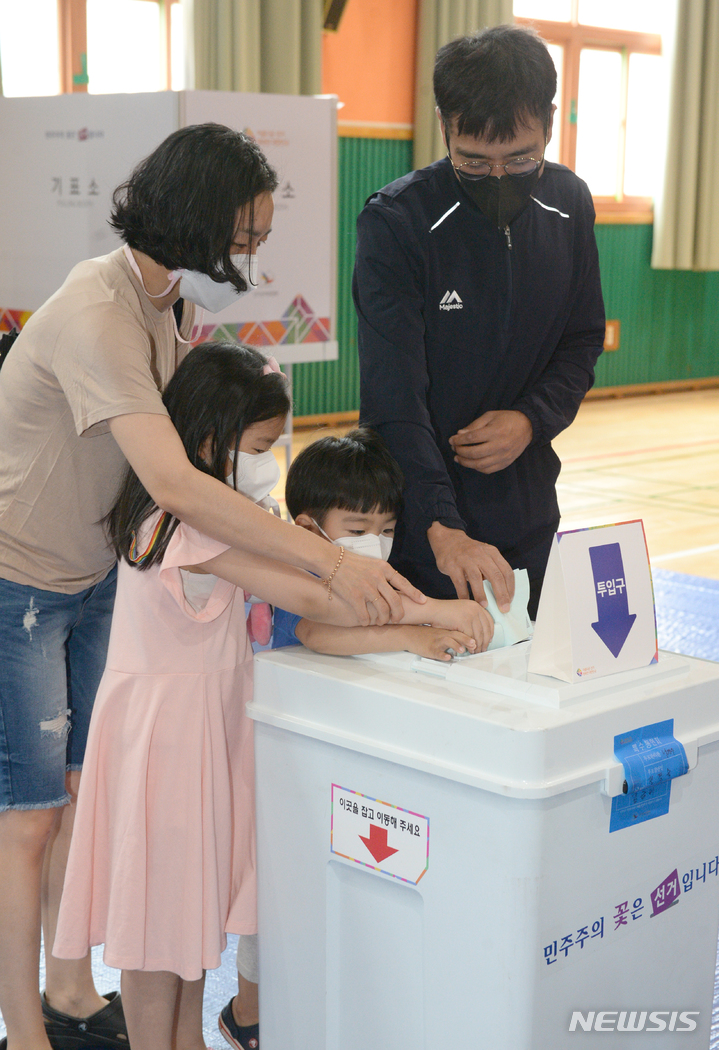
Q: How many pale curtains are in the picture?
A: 3